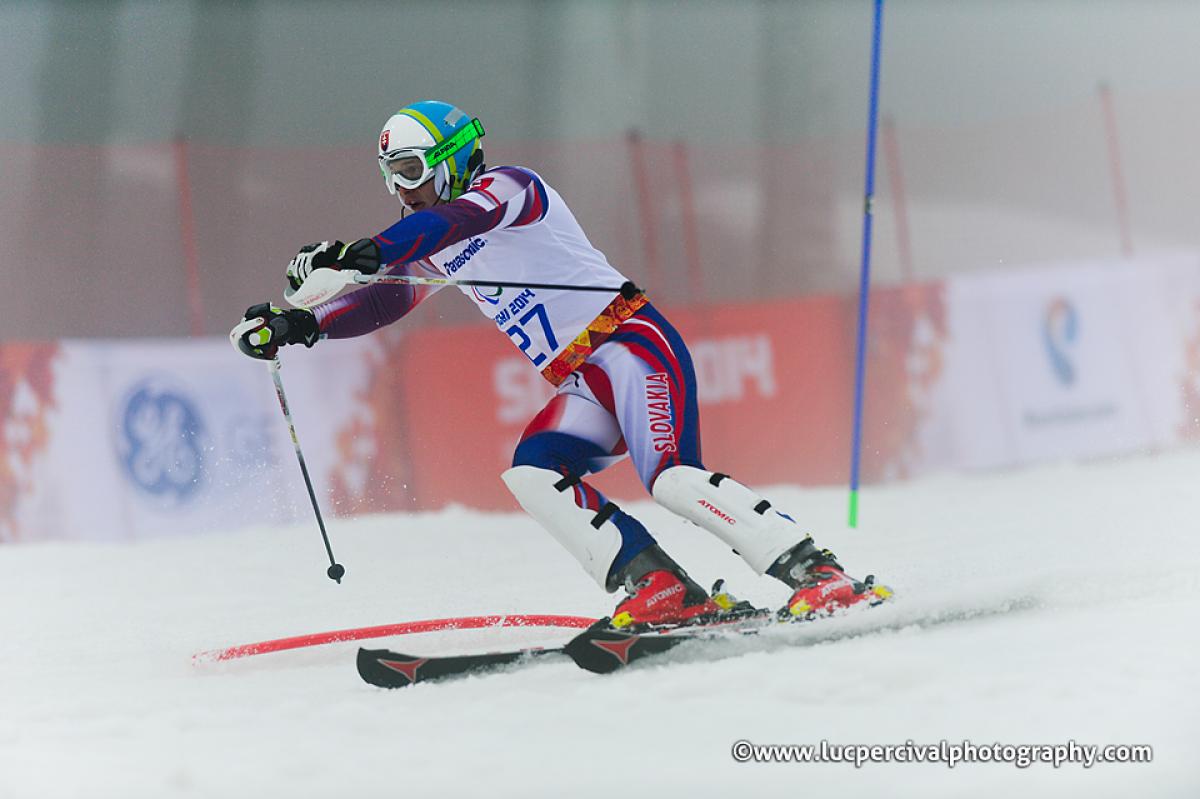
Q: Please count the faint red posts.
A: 5